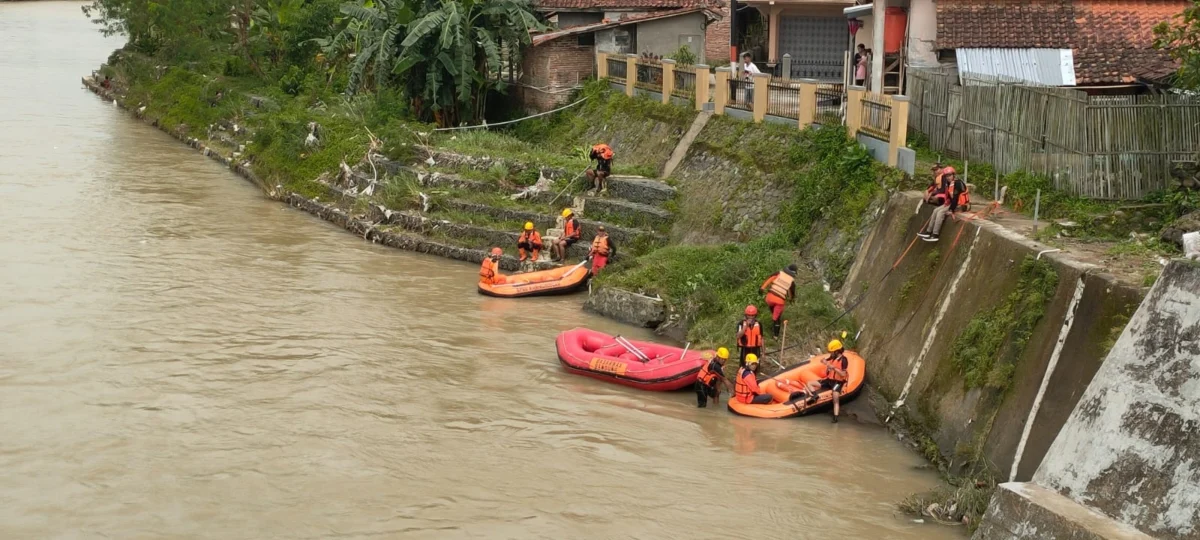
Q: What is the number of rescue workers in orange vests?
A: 12